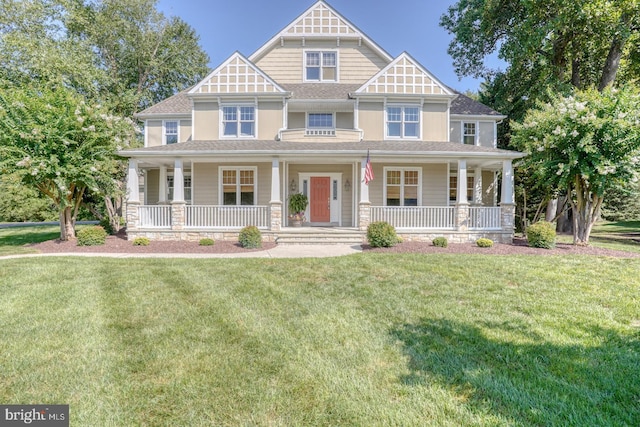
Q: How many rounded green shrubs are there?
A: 8